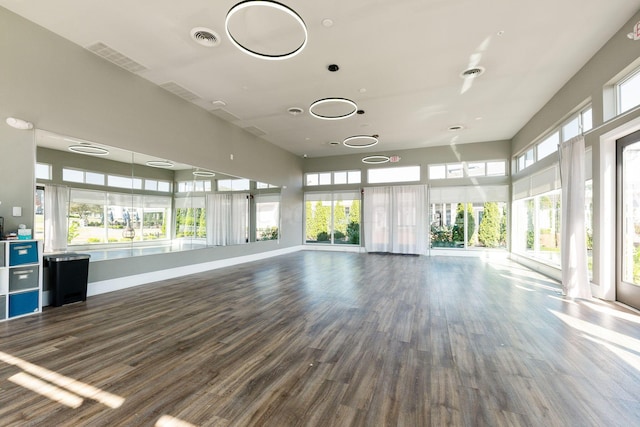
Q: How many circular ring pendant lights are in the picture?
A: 4